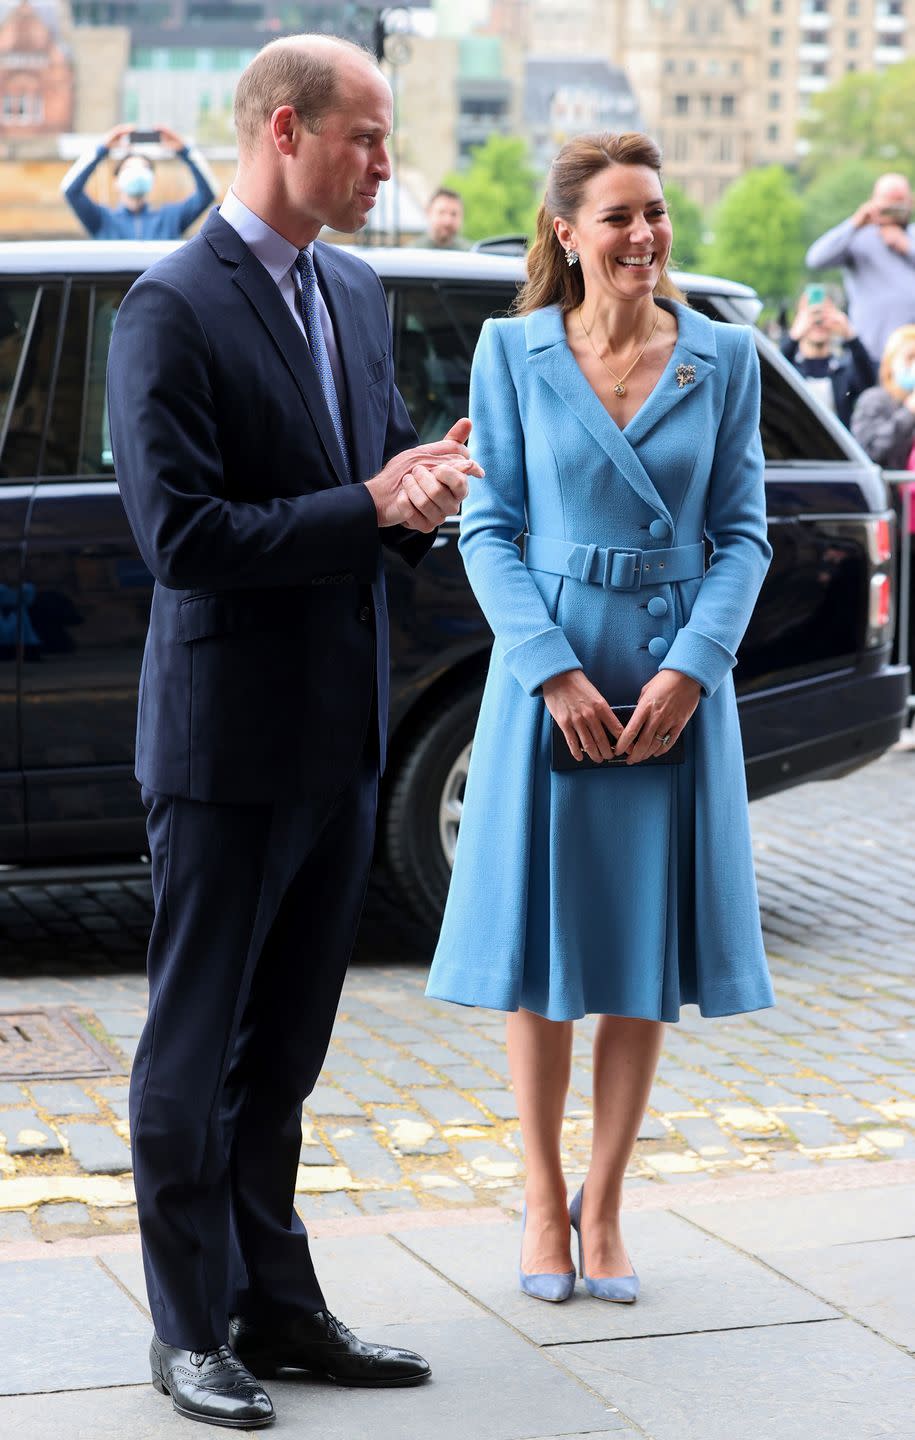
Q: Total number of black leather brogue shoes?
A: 2